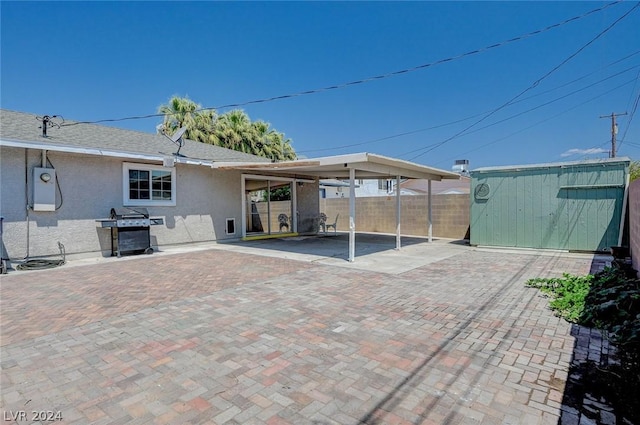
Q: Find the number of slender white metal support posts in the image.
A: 3